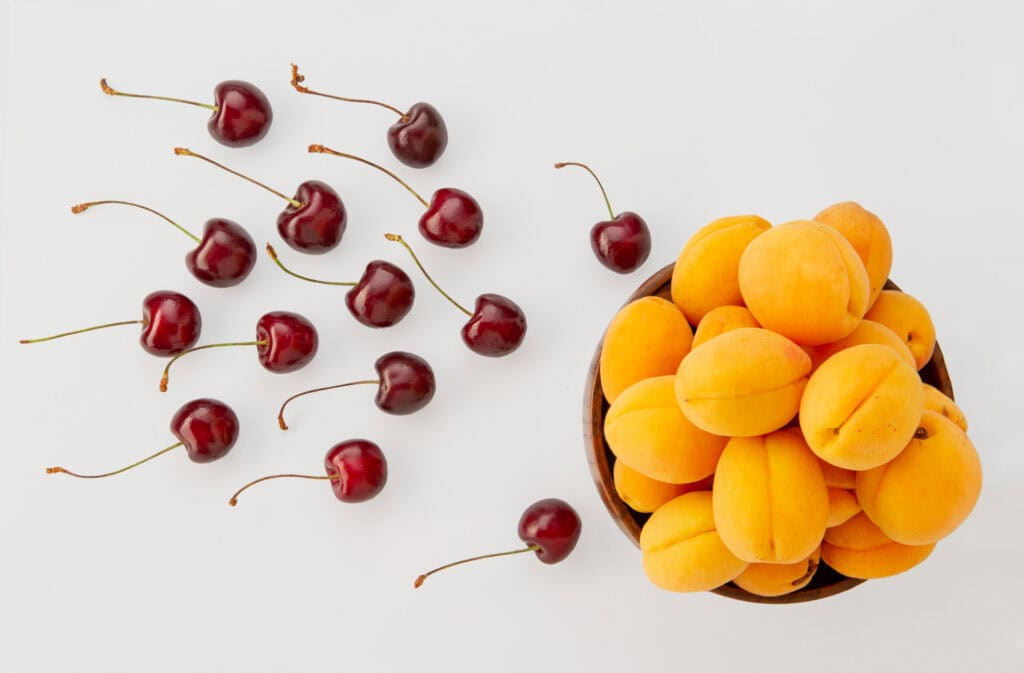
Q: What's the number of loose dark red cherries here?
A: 14